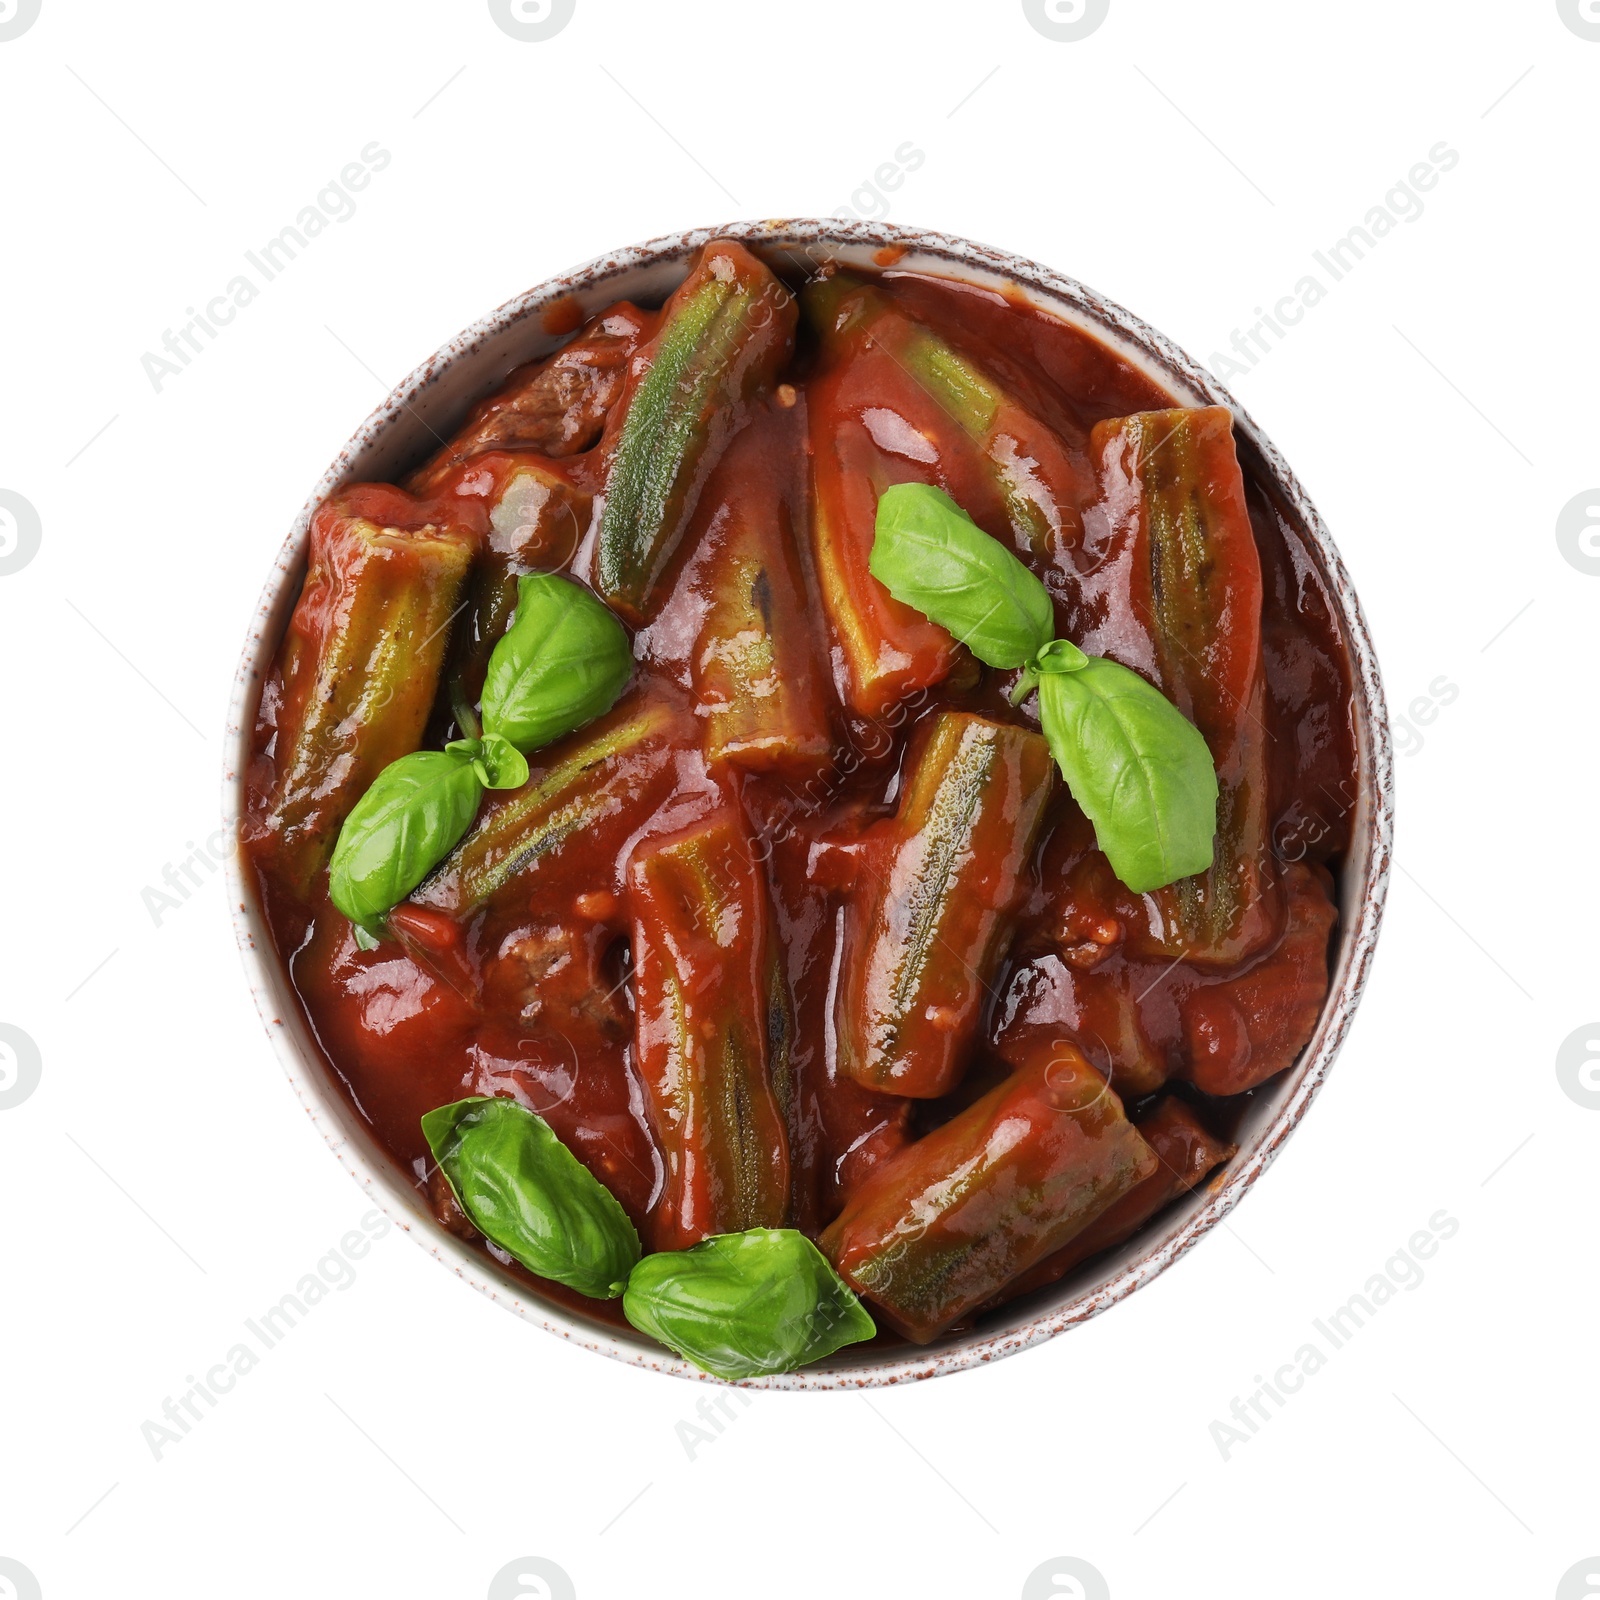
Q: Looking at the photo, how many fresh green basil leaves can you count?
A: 6